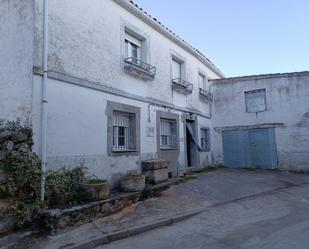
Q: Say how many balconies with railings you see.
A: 3